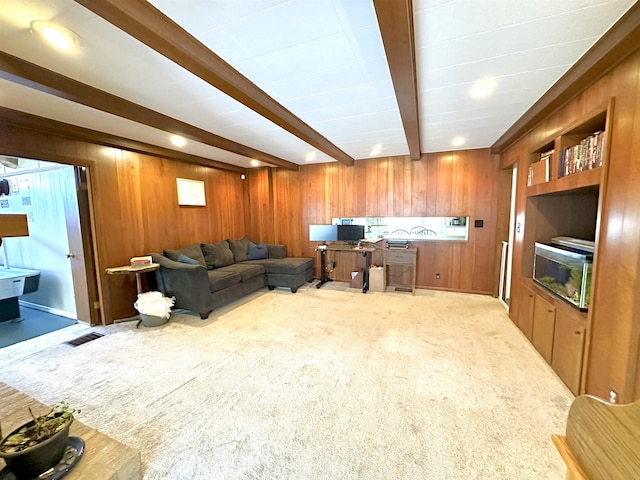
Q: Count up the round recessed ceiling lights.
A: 7